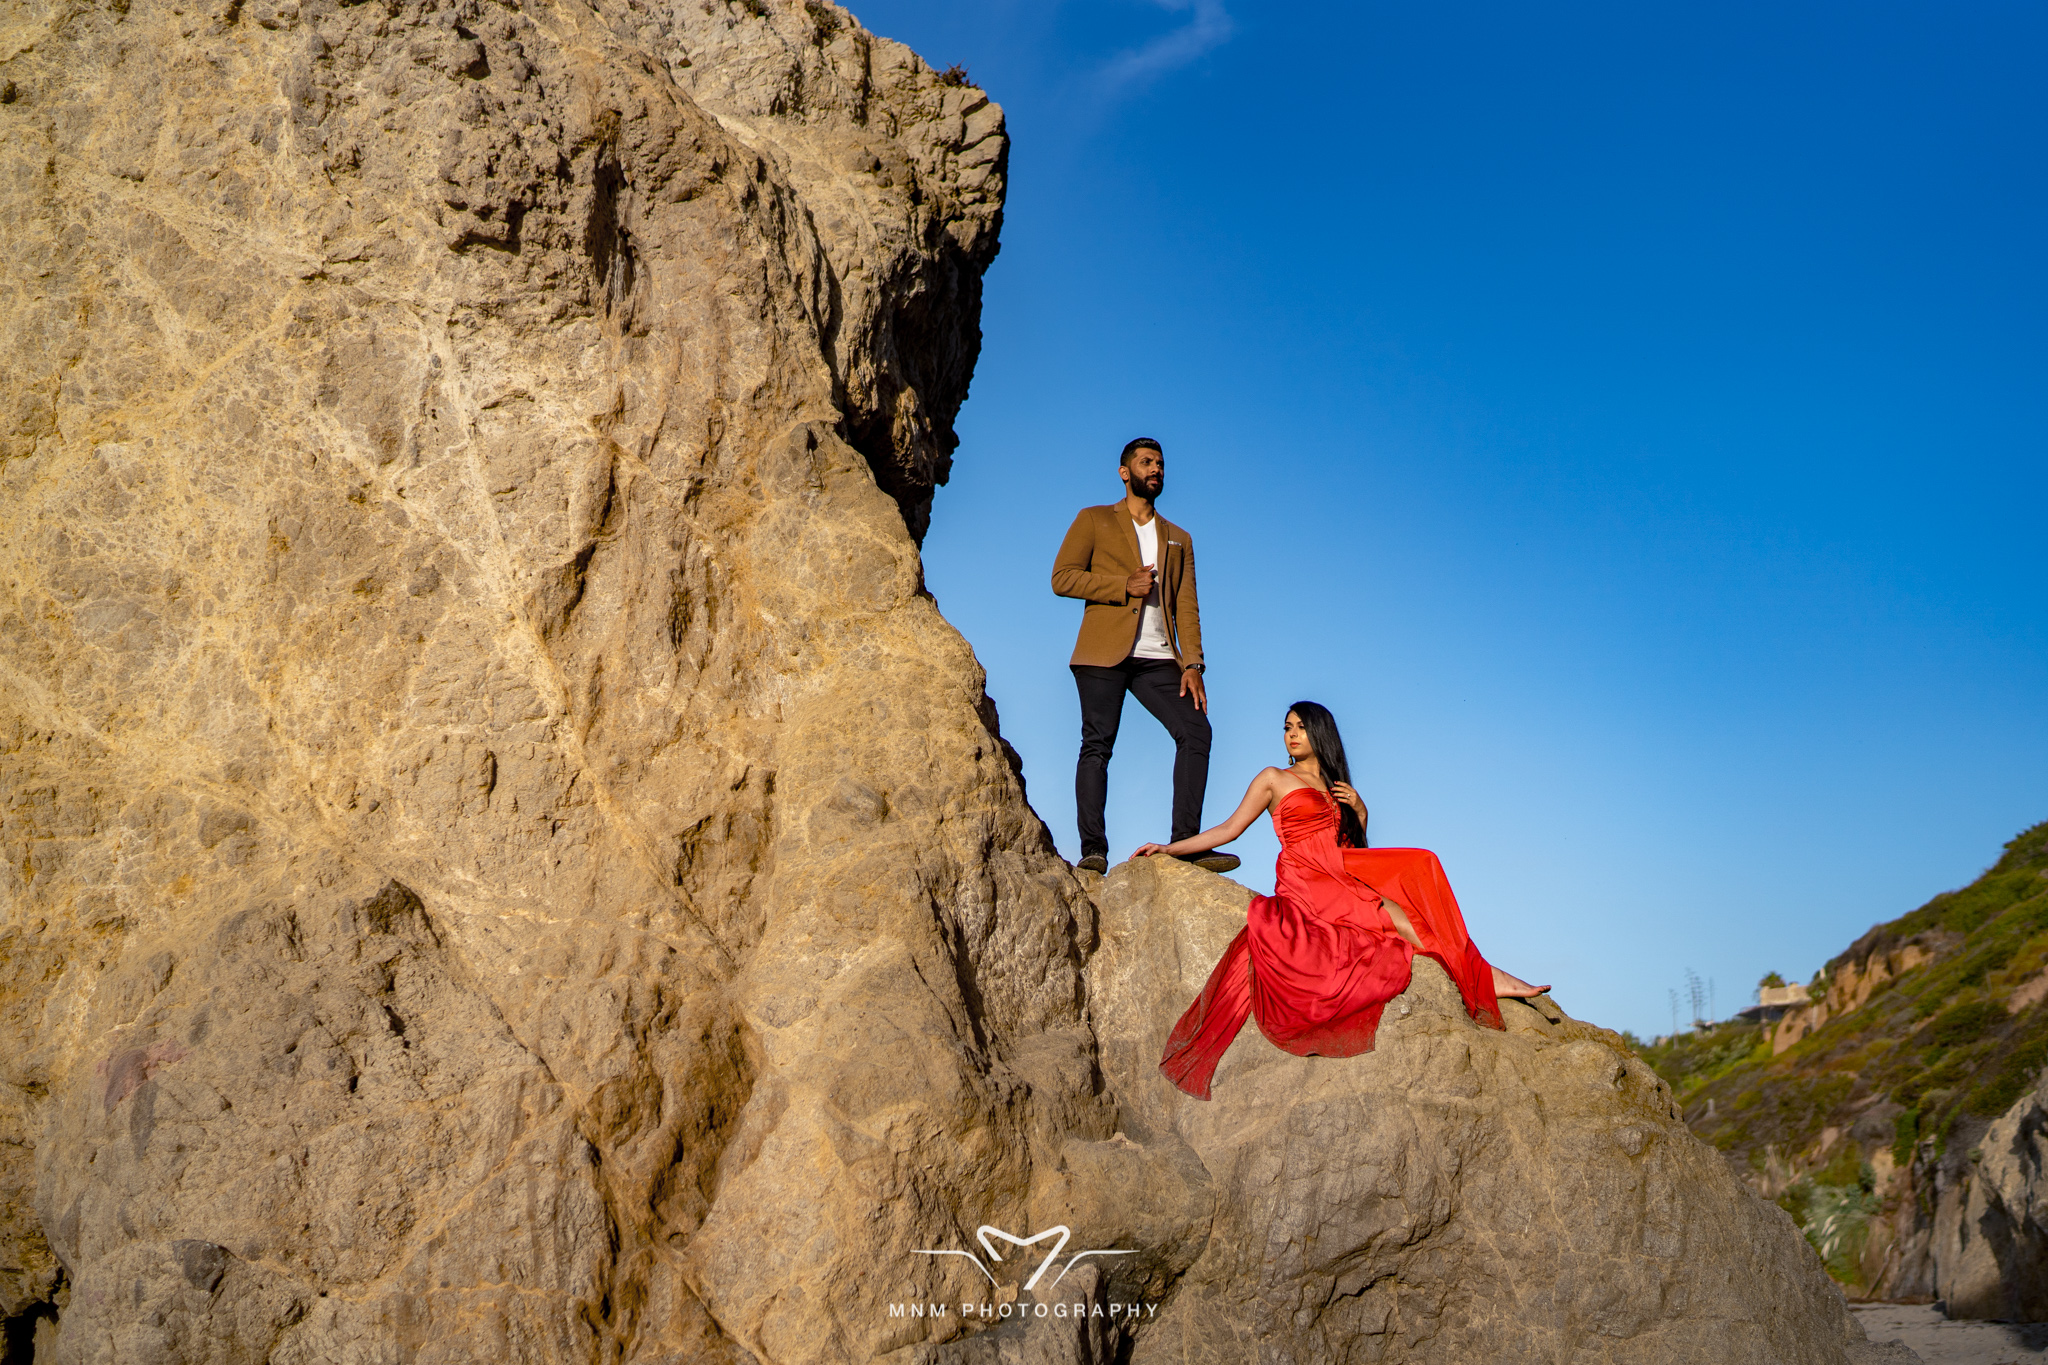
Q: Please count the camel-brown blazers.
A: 1